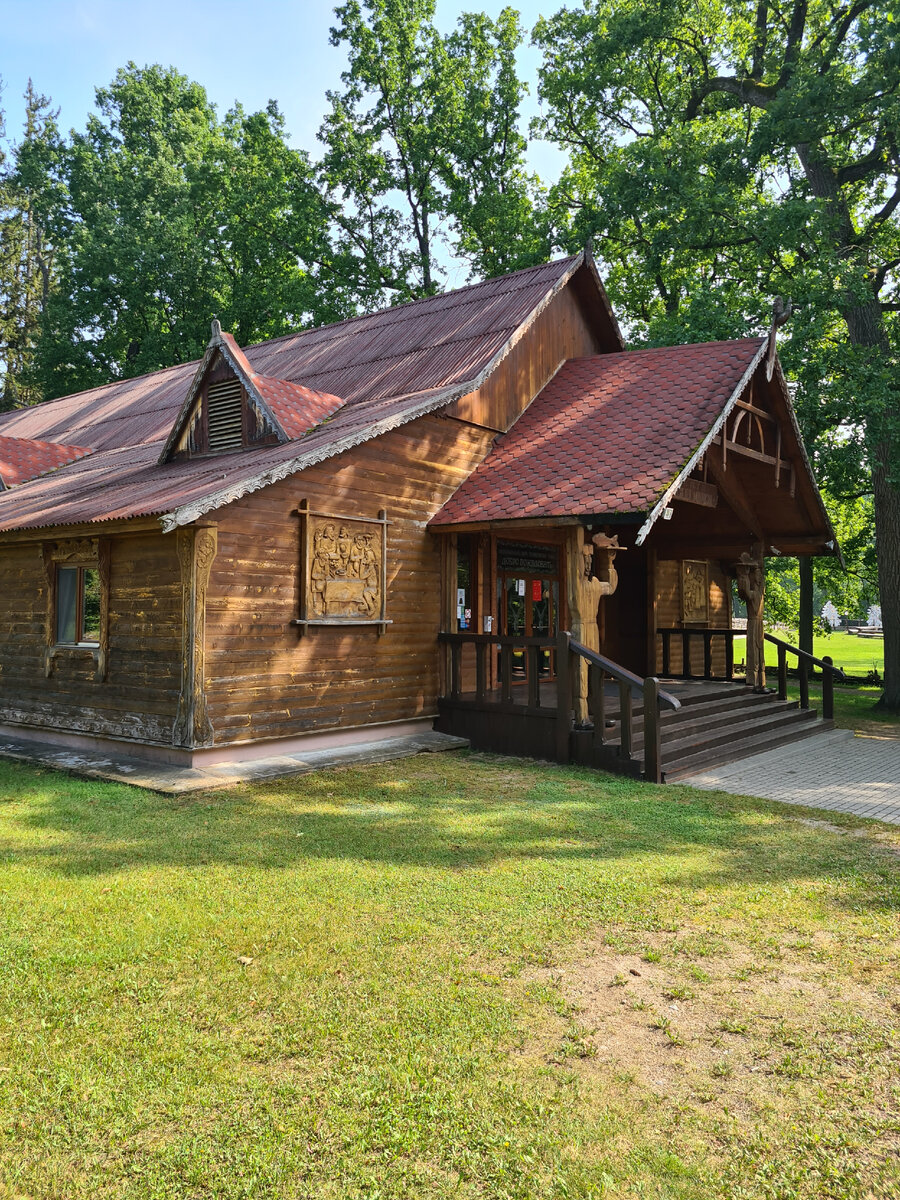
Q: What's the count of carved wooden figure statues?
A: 2